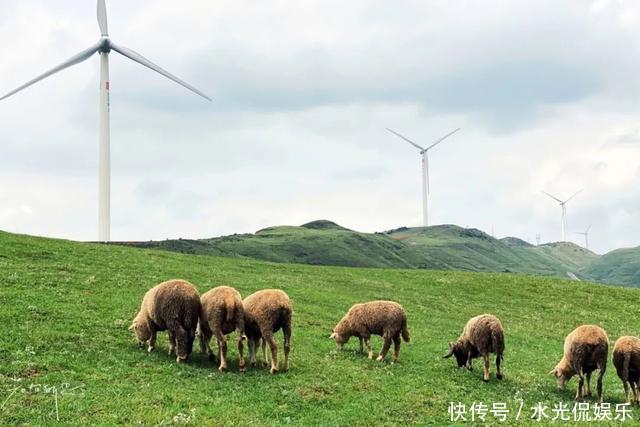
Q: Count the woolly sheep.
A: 7